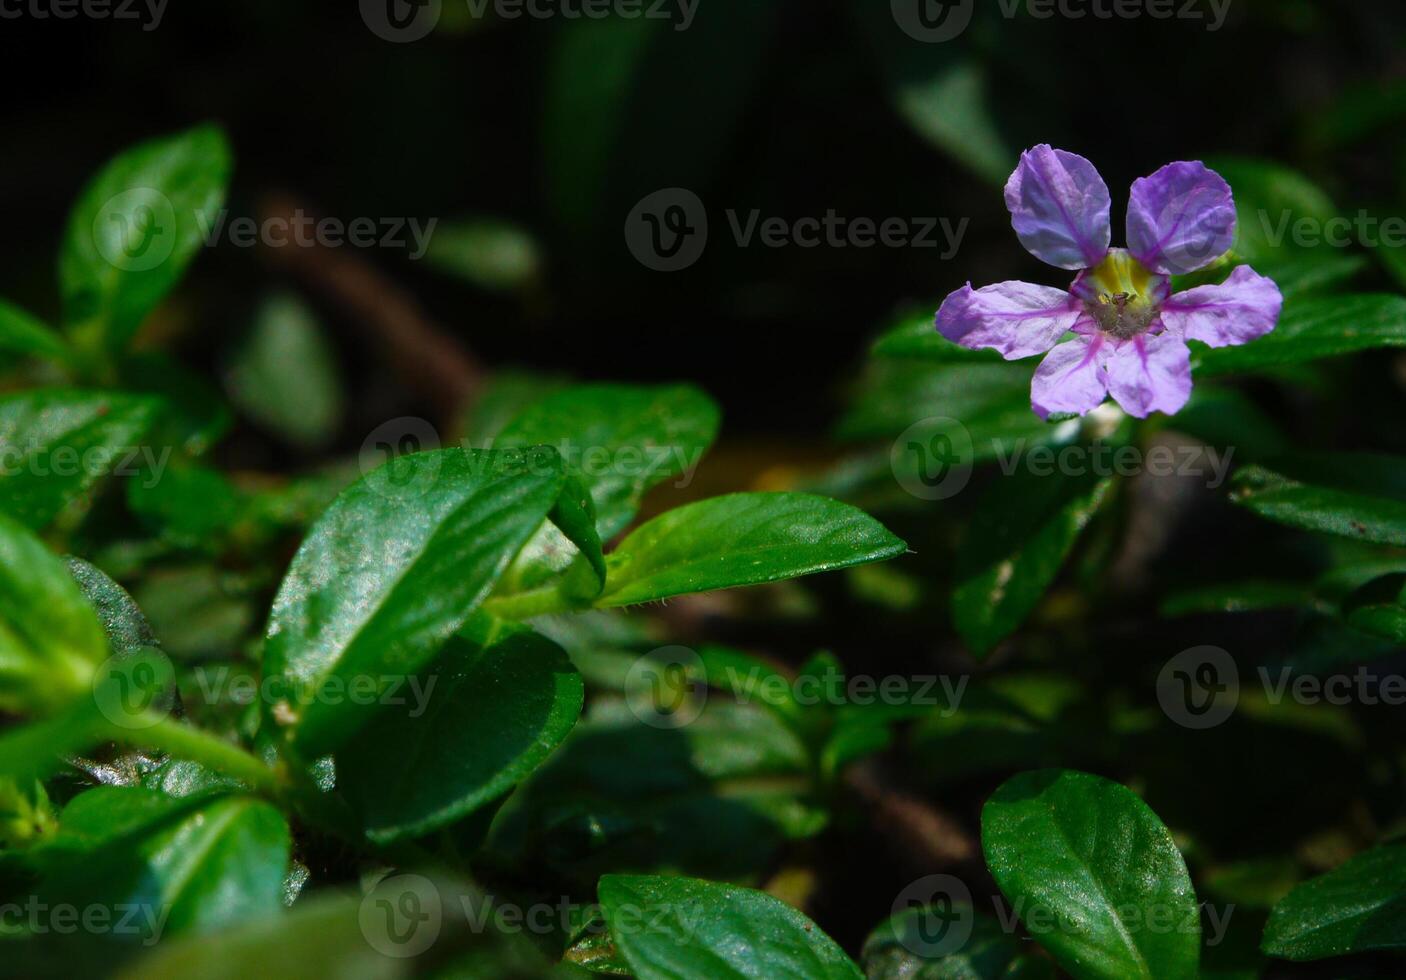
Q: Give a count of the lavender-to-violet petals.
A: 6